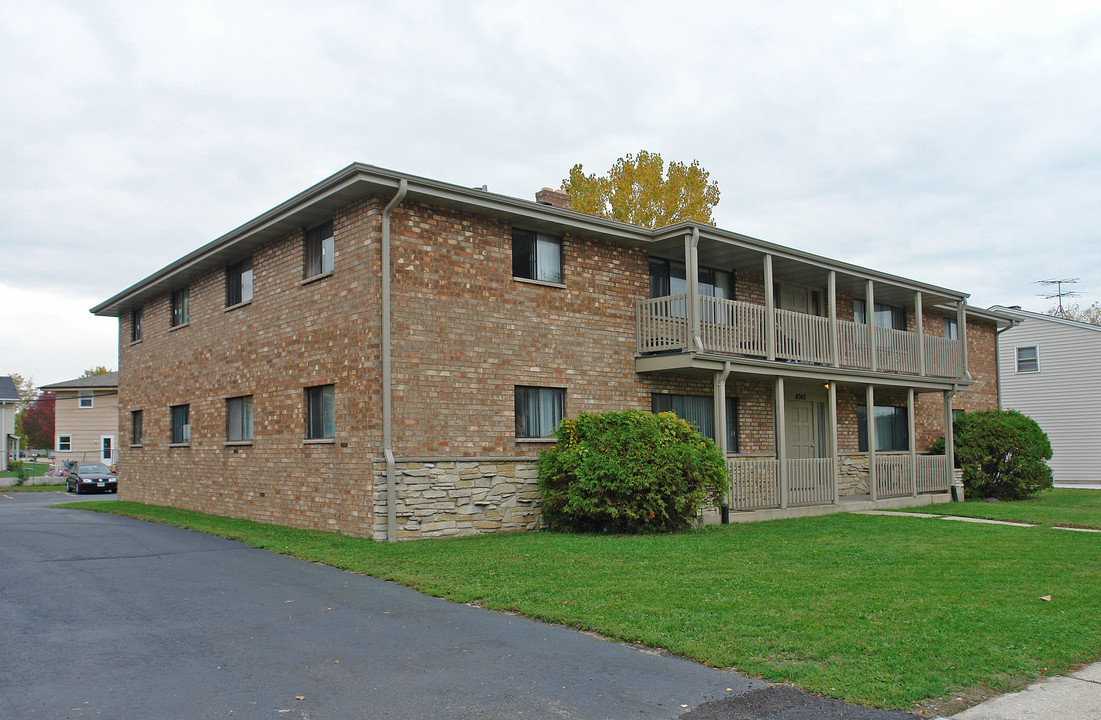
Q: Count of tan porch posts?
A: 12